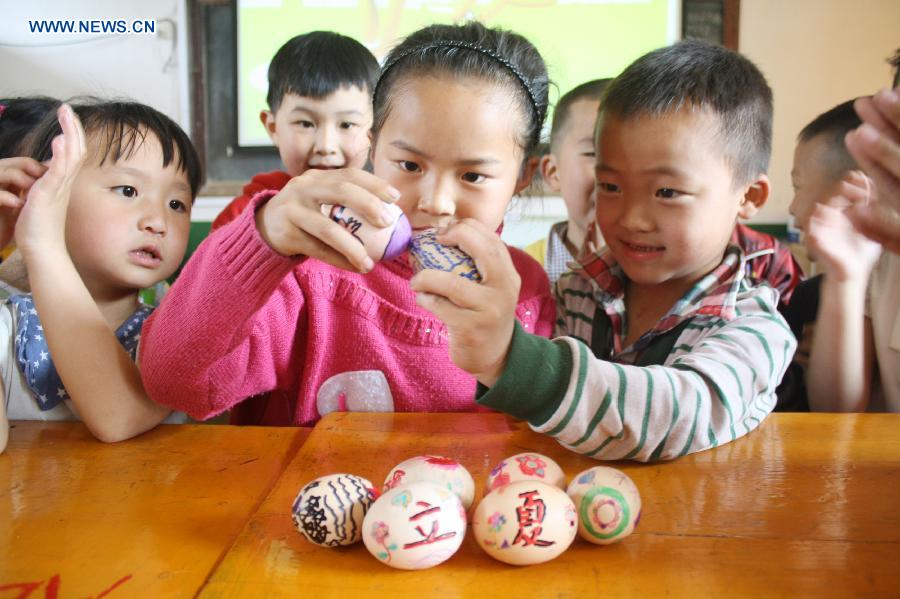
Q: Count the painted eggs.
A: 8